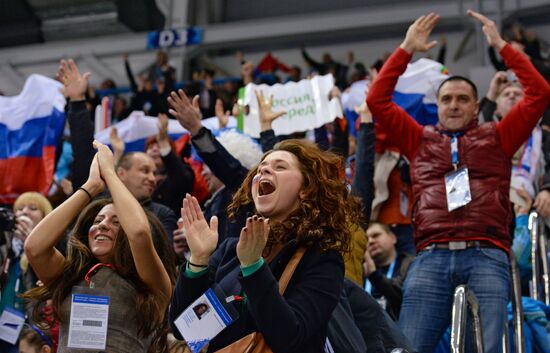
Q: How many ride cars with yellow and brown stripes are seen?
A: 0